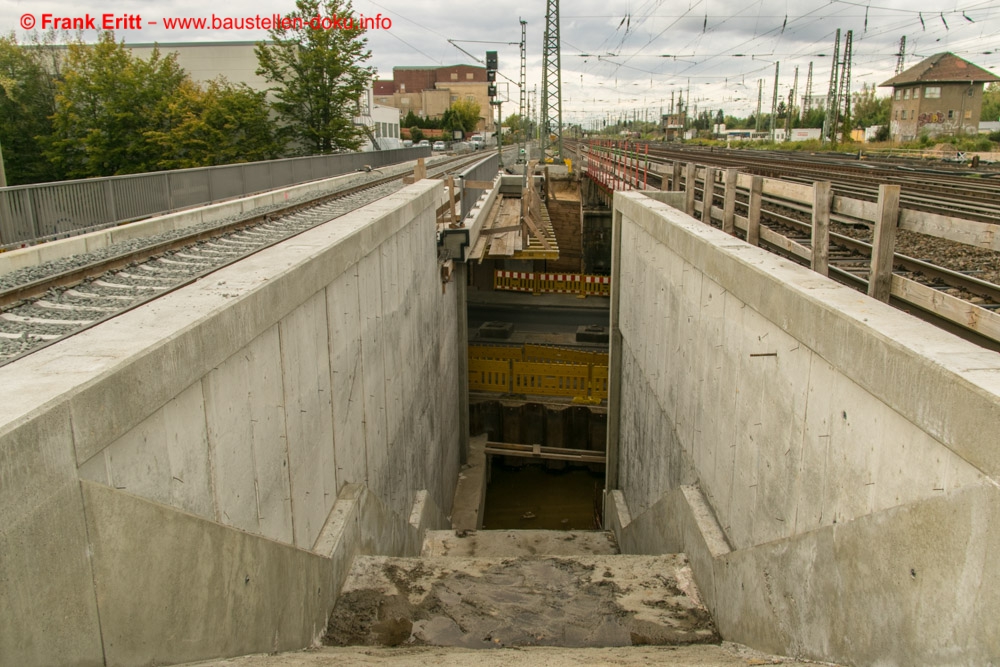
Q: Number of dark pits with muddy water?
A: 1